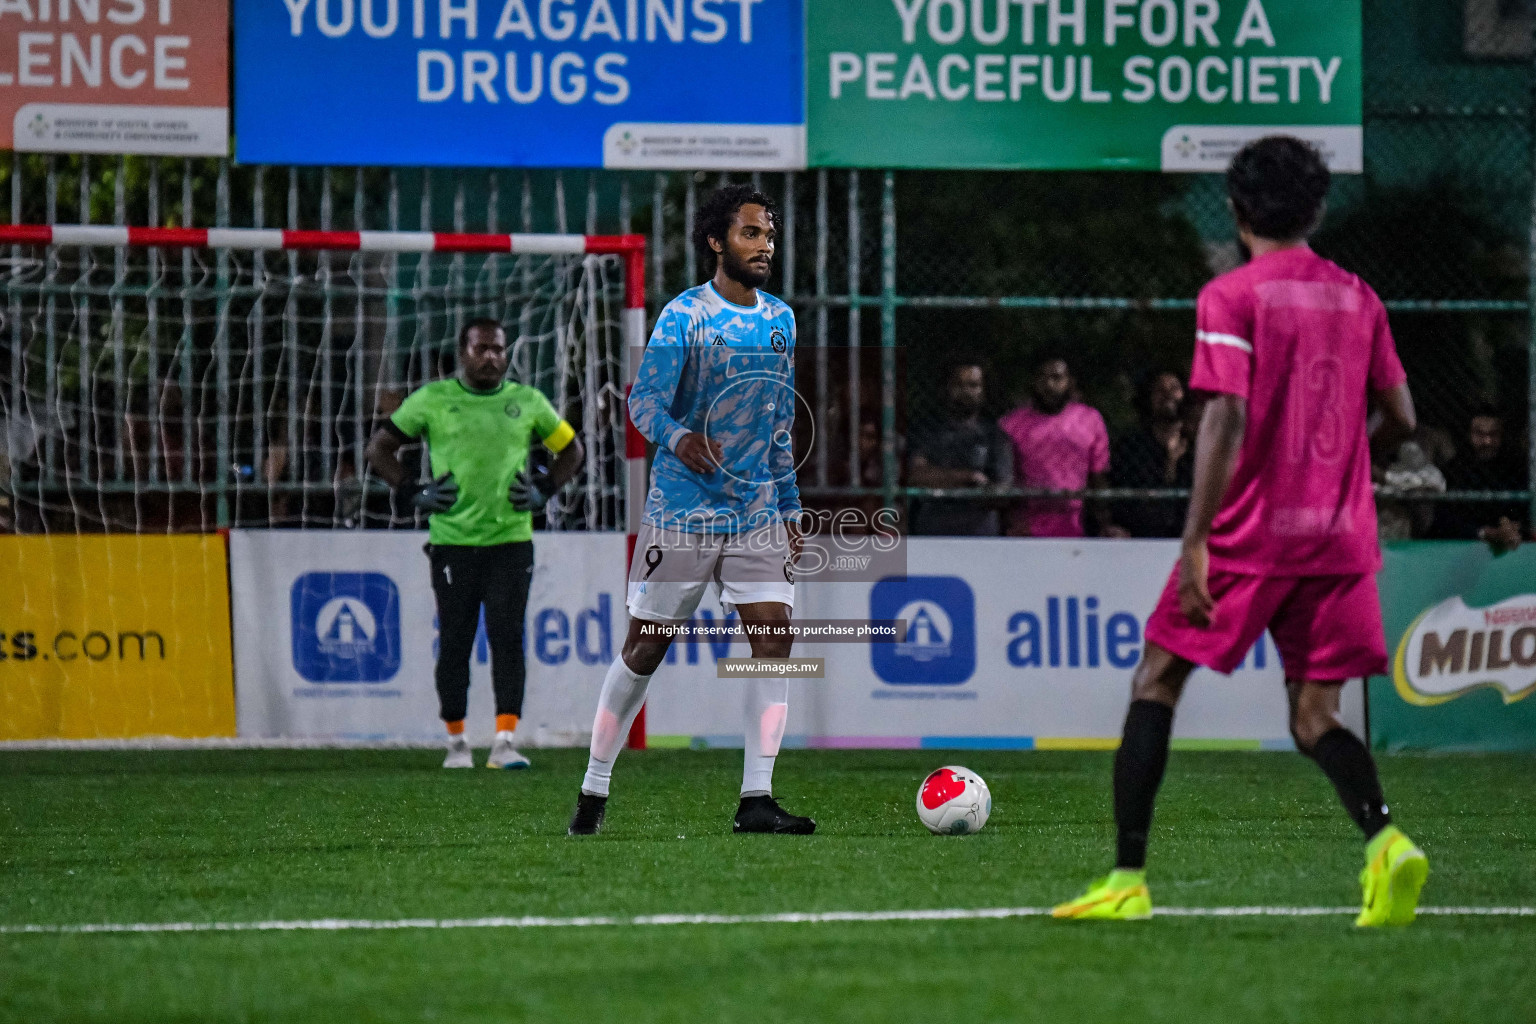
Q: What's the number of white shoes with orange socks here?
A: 2